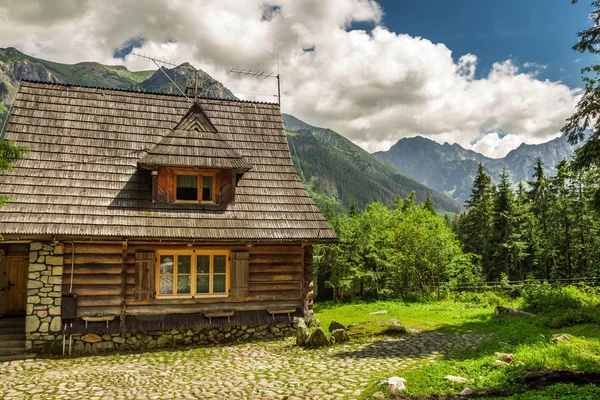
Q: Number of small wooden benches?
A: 3